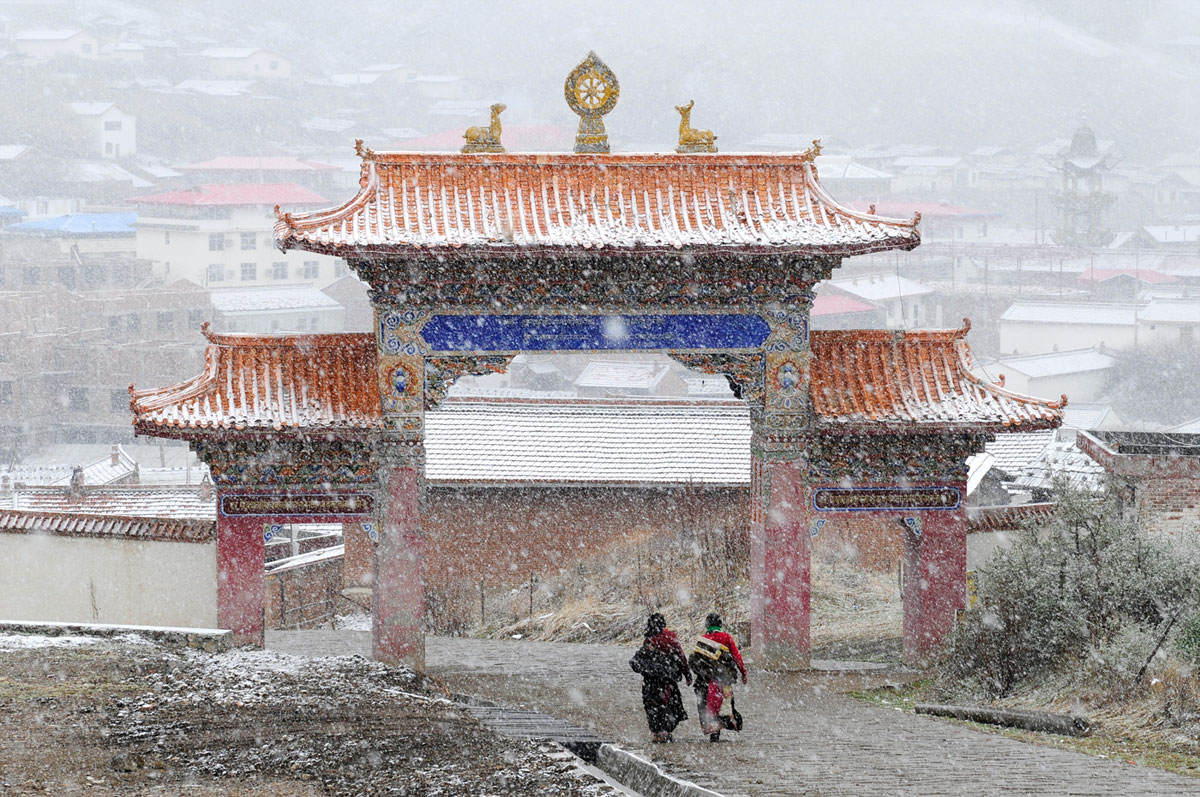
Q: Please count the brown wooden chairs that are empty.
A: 0